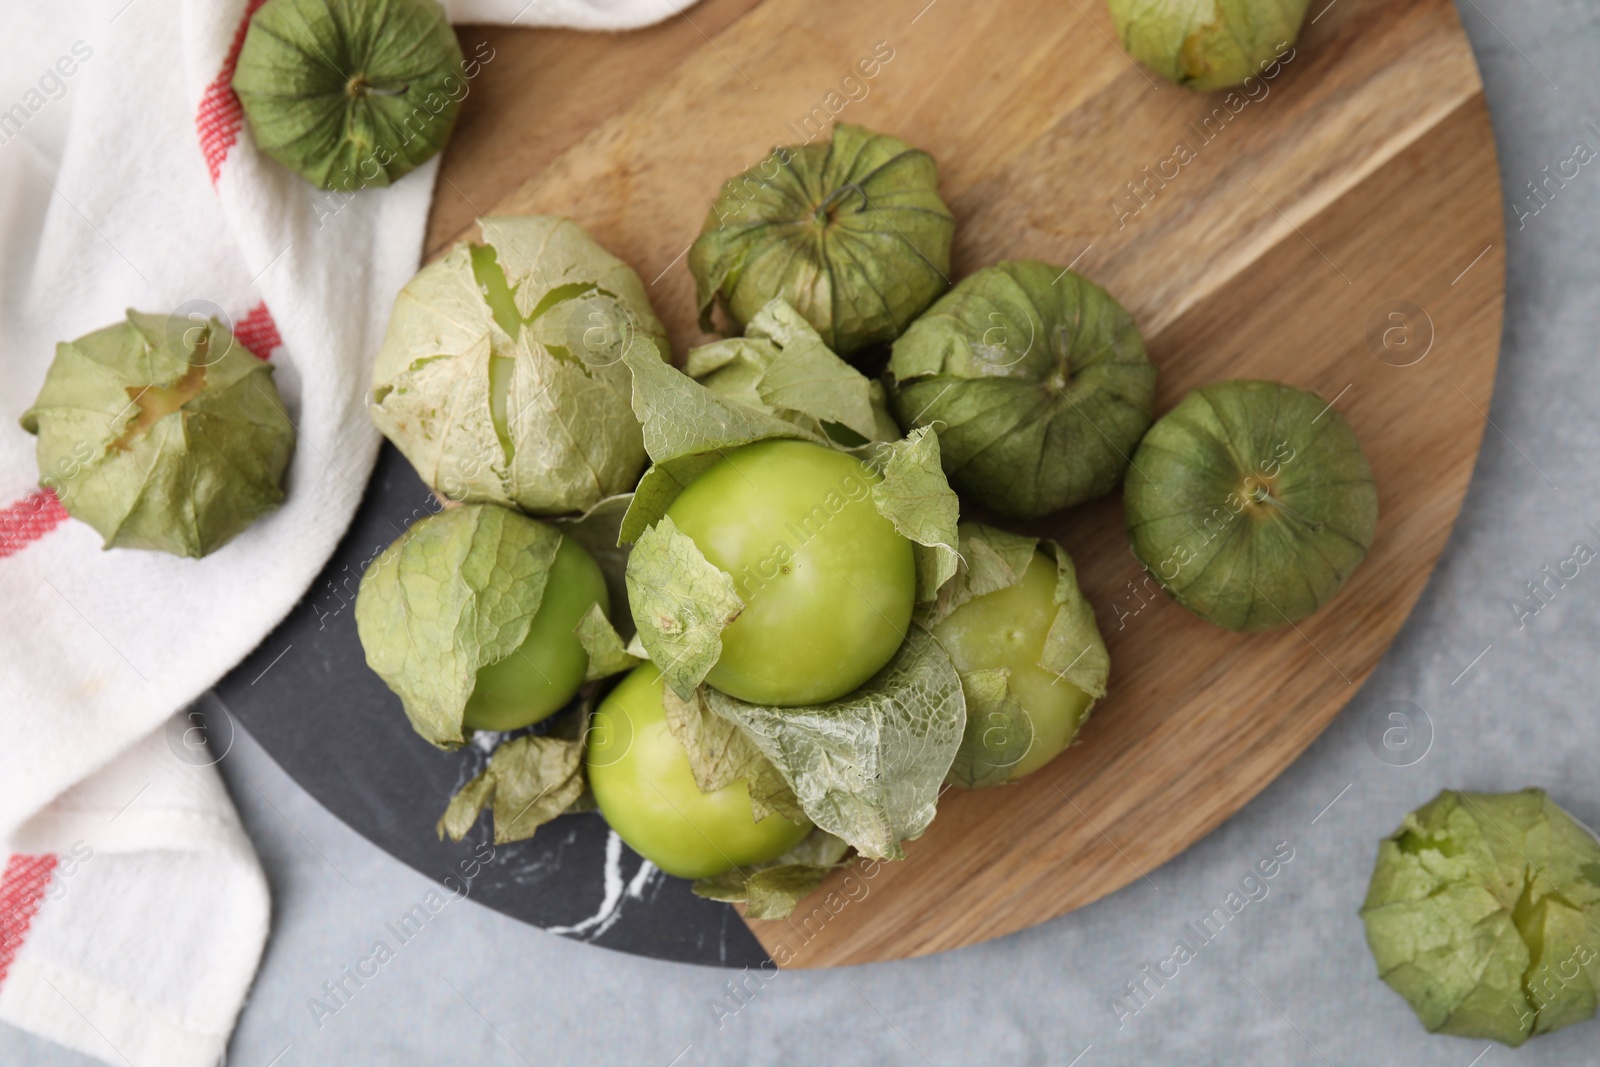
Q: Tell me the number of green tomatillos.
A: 12